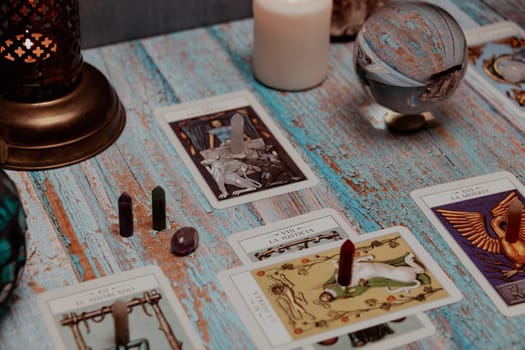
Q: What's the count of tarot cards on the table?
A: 6